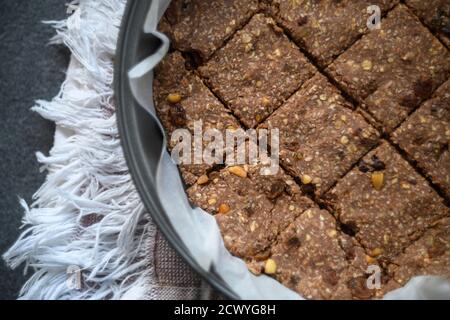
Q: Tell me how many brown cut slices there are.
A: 12